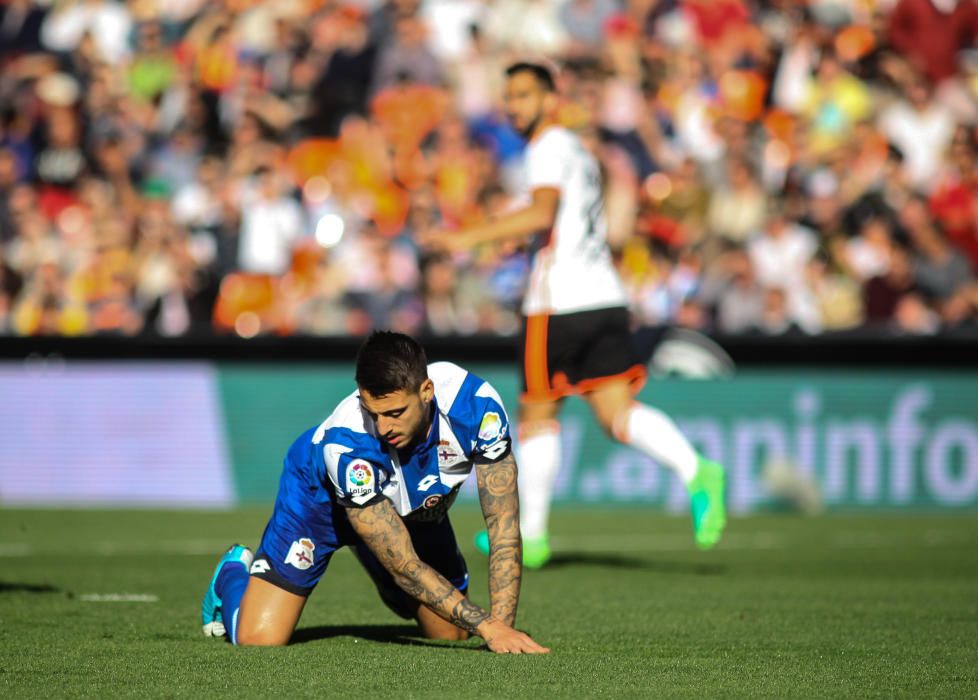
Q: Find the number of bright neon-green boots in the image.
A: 2